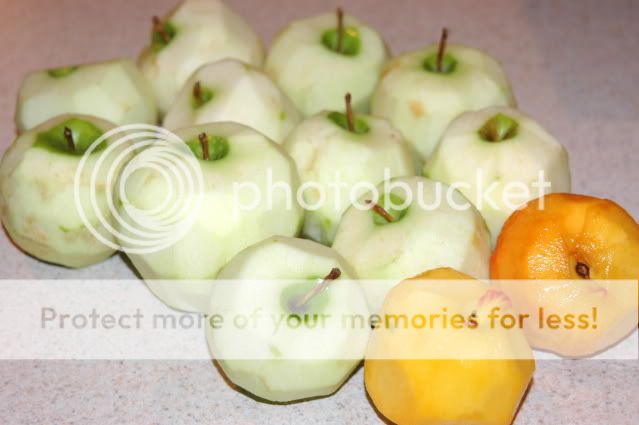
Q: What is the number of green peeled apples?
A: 11